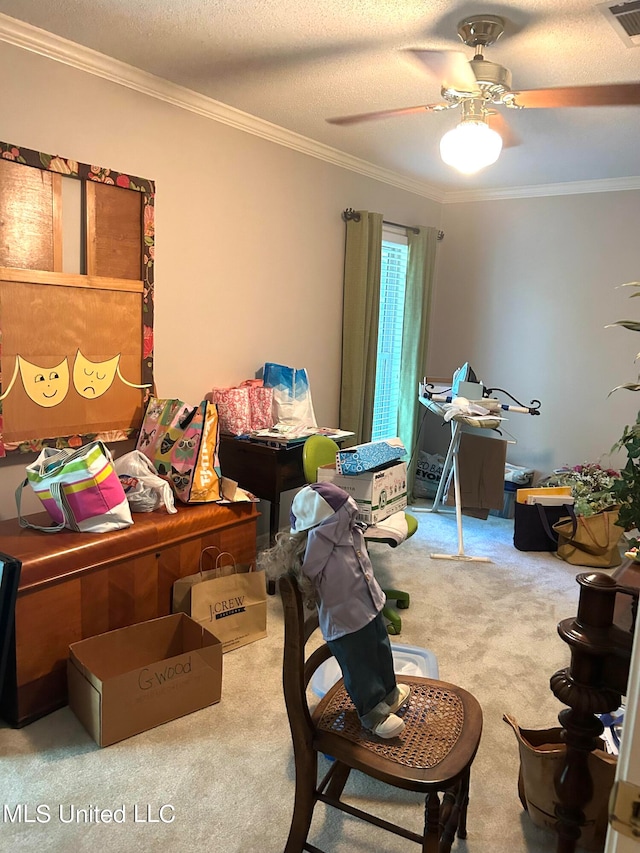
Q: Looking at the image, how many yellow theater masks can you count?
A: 2